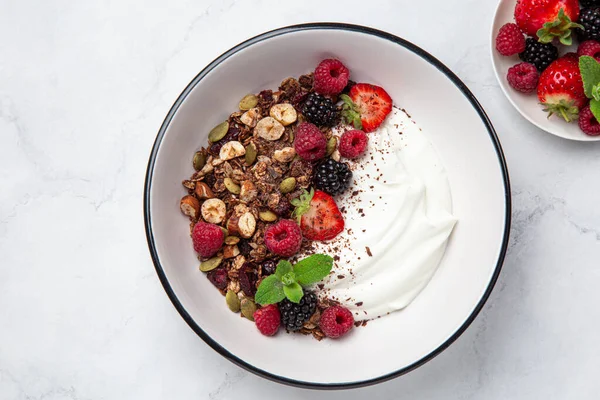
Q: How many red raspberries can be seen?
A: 11